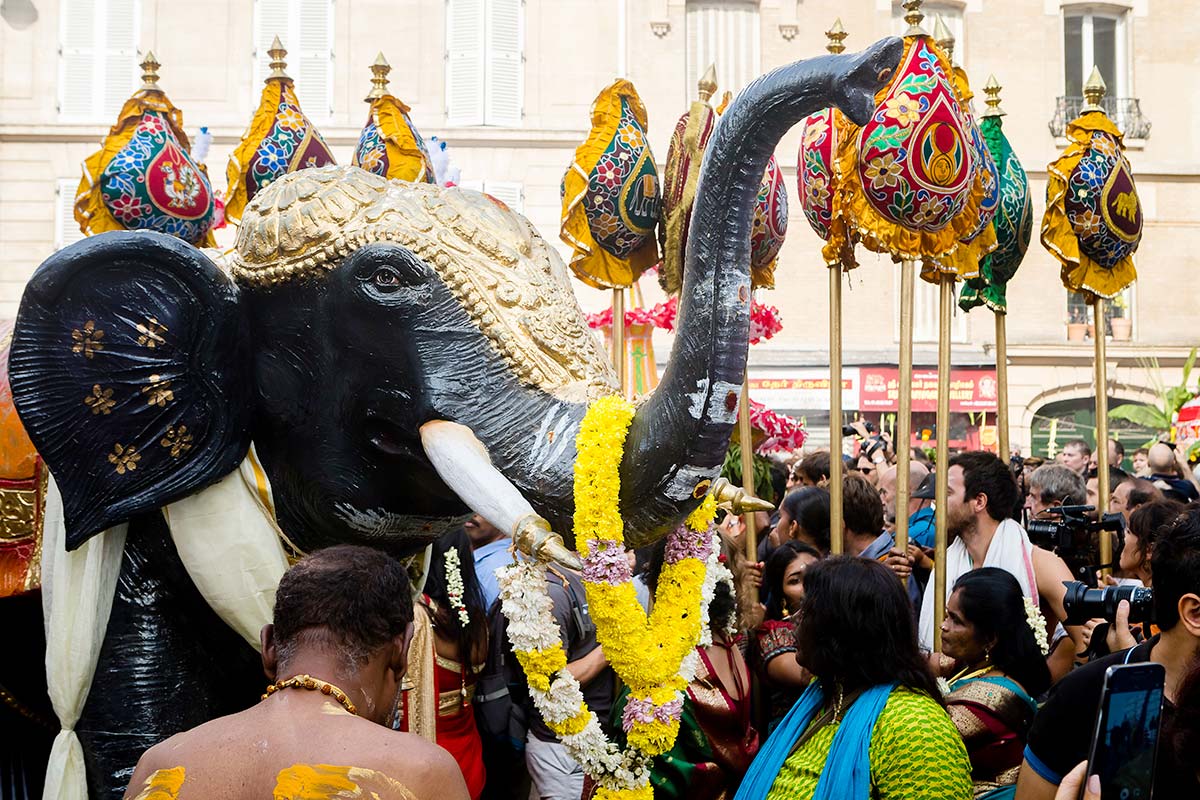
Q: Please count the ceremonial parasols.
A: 11